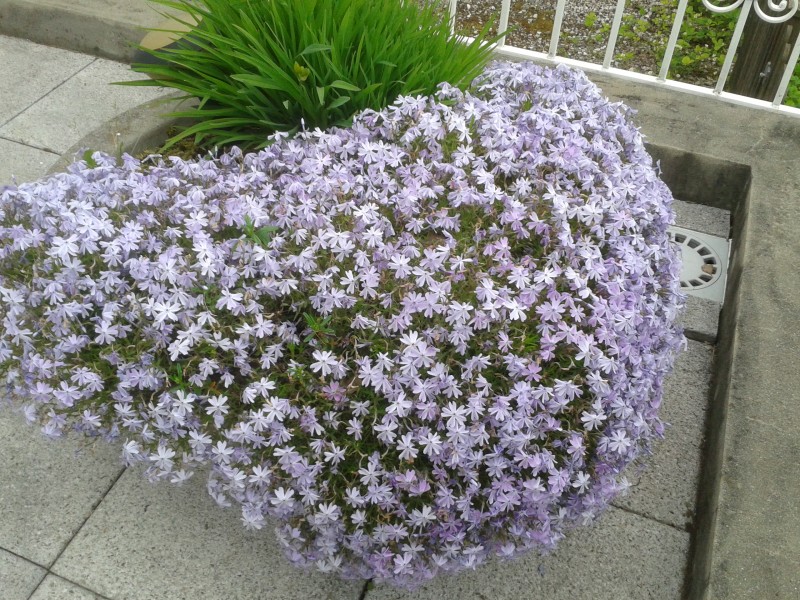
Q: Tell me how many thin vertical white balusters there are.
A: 7